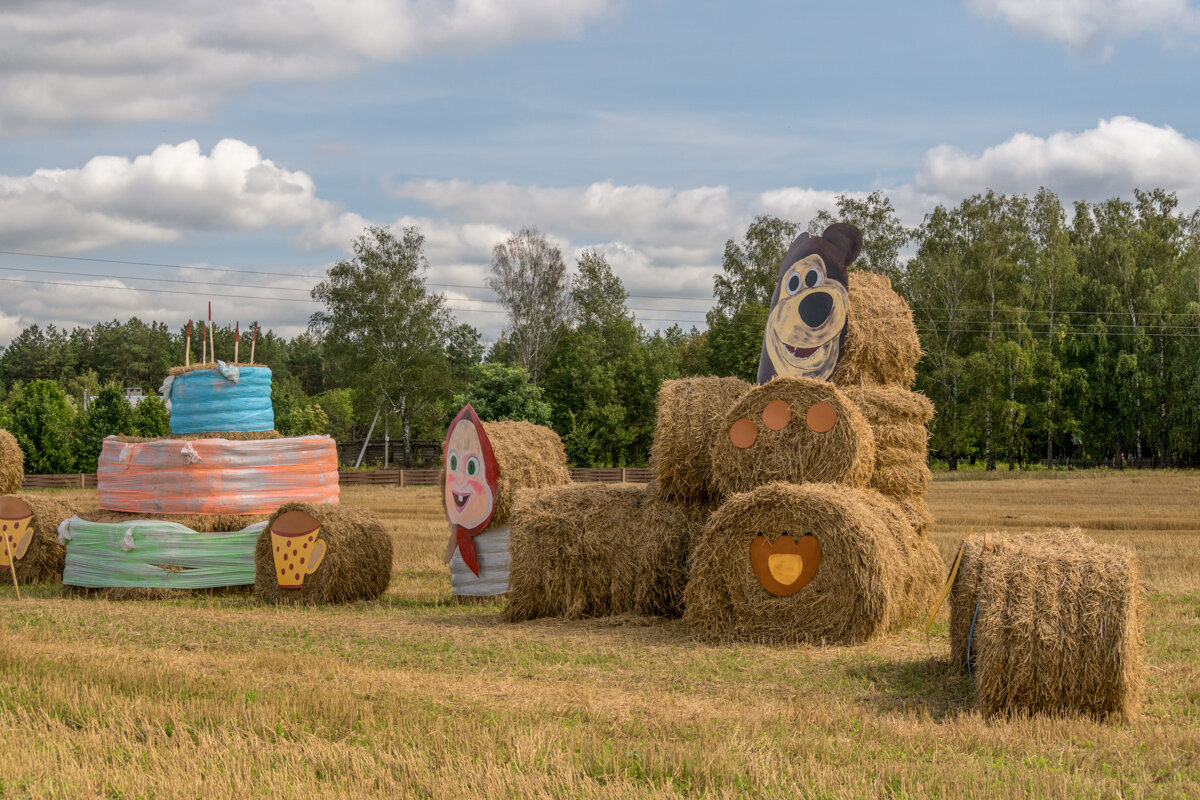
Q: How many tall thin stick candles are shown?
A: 5